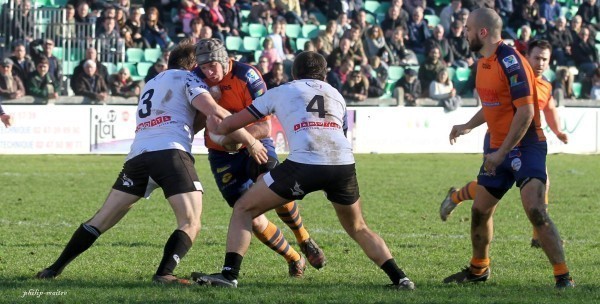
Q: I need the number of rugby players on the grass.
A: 5